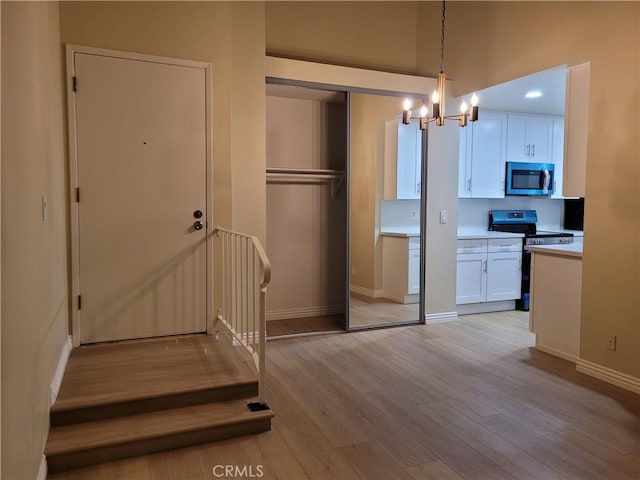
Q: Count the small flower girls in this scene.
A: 0